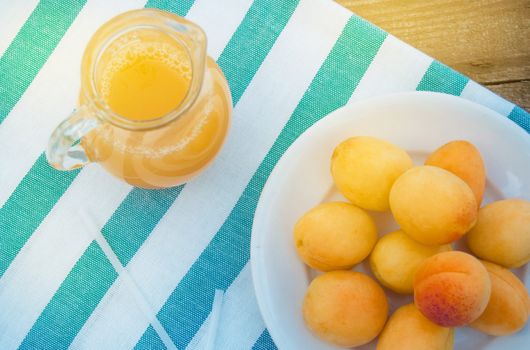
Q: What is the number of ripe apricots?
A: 10